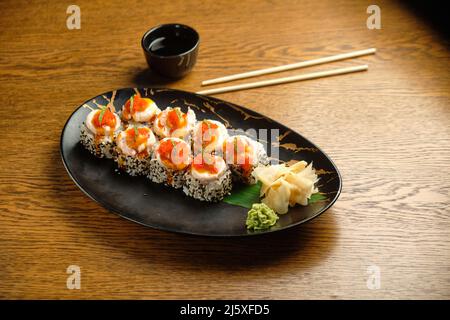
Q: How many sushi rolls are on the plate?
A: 8